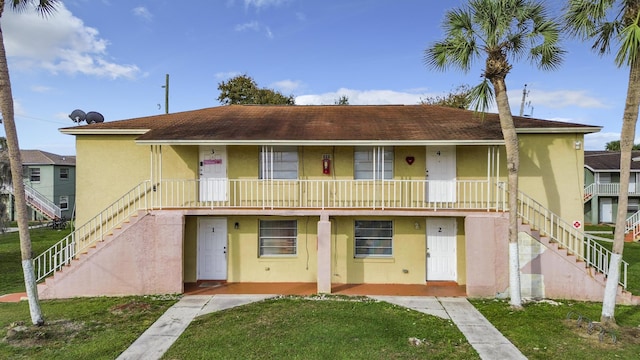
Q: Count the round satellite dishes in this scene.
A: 2